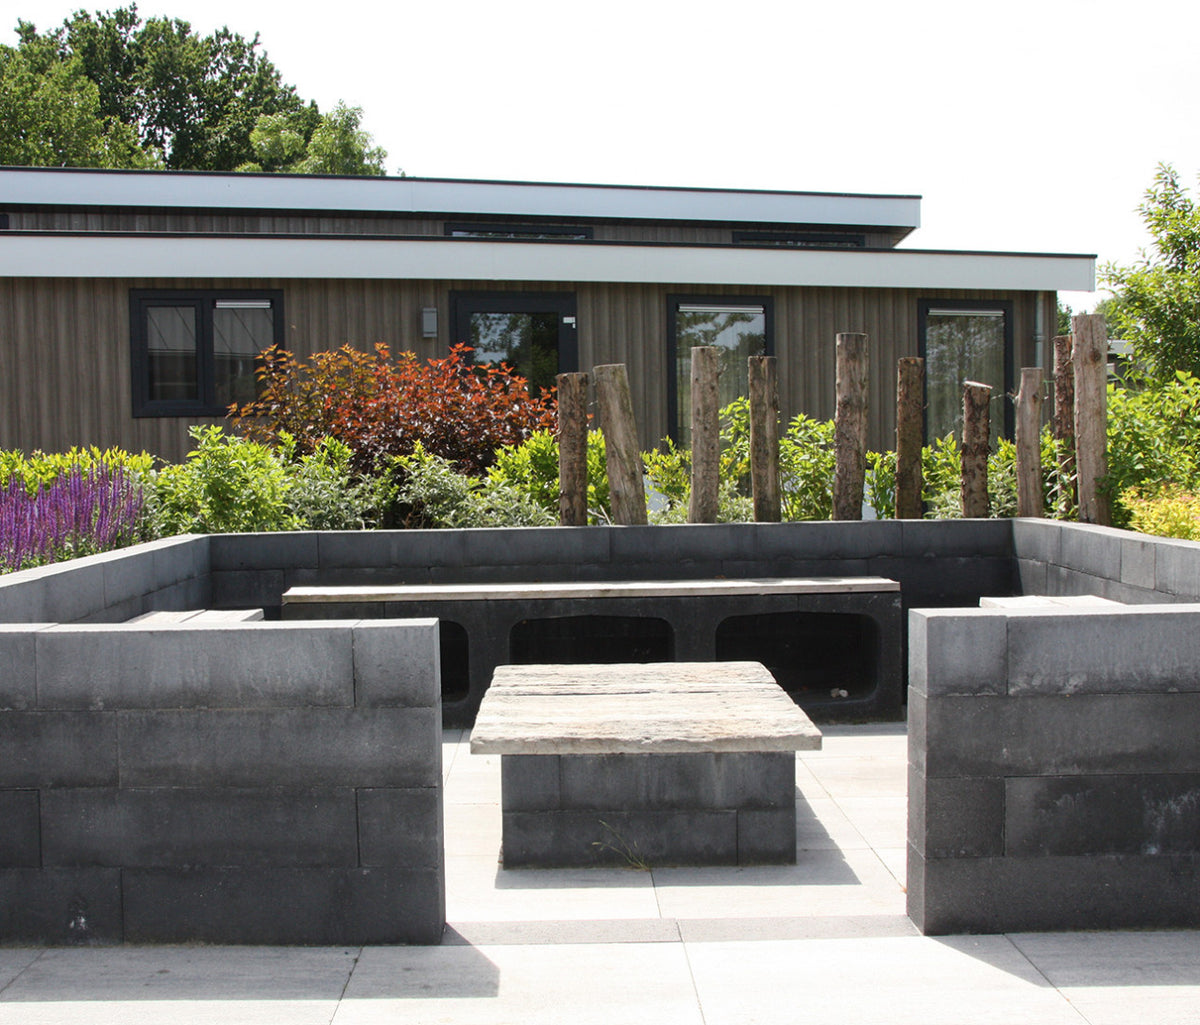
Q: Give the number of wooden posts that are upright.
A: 10